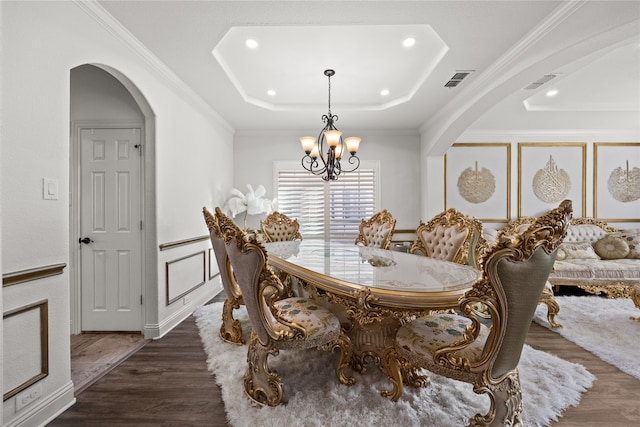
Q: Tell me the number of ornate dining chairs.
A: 6